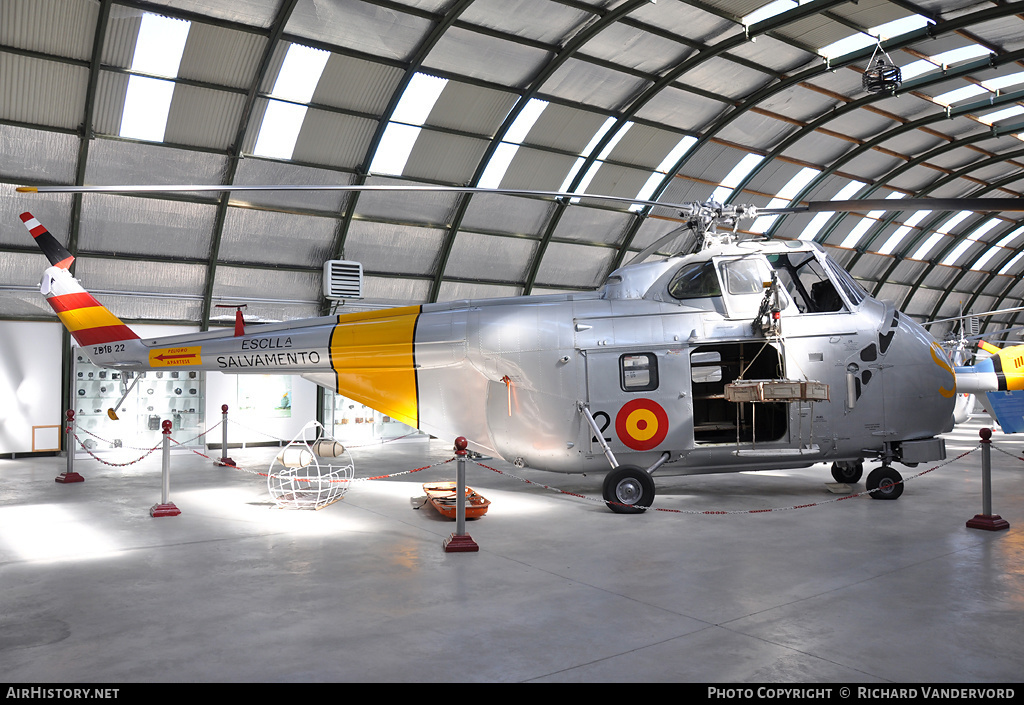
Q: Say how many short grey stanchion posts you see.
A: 5